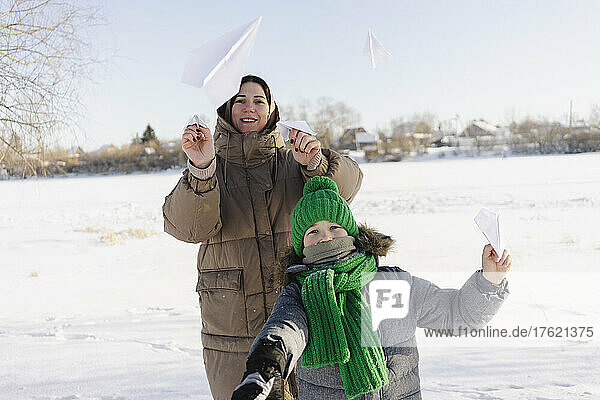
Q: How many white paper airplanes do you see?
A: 5